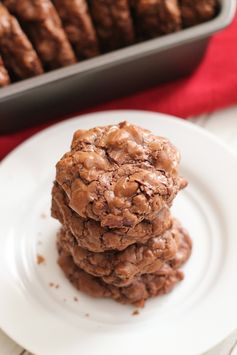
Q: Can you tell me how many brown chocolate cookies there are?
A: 11